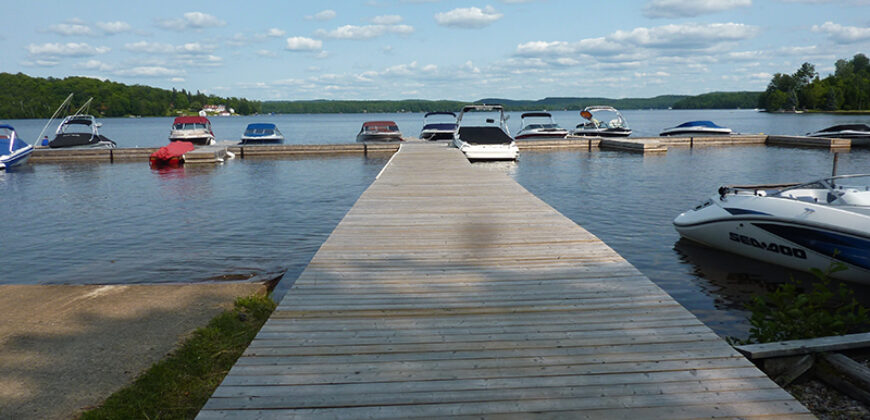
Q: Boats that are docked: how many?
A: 13